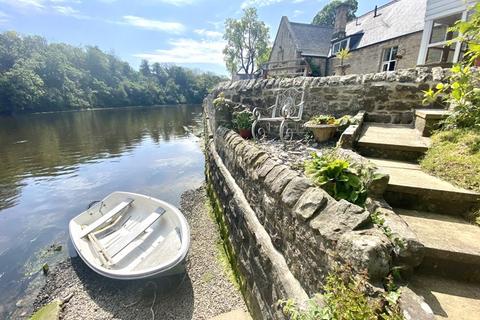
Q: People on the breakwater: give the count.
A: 0